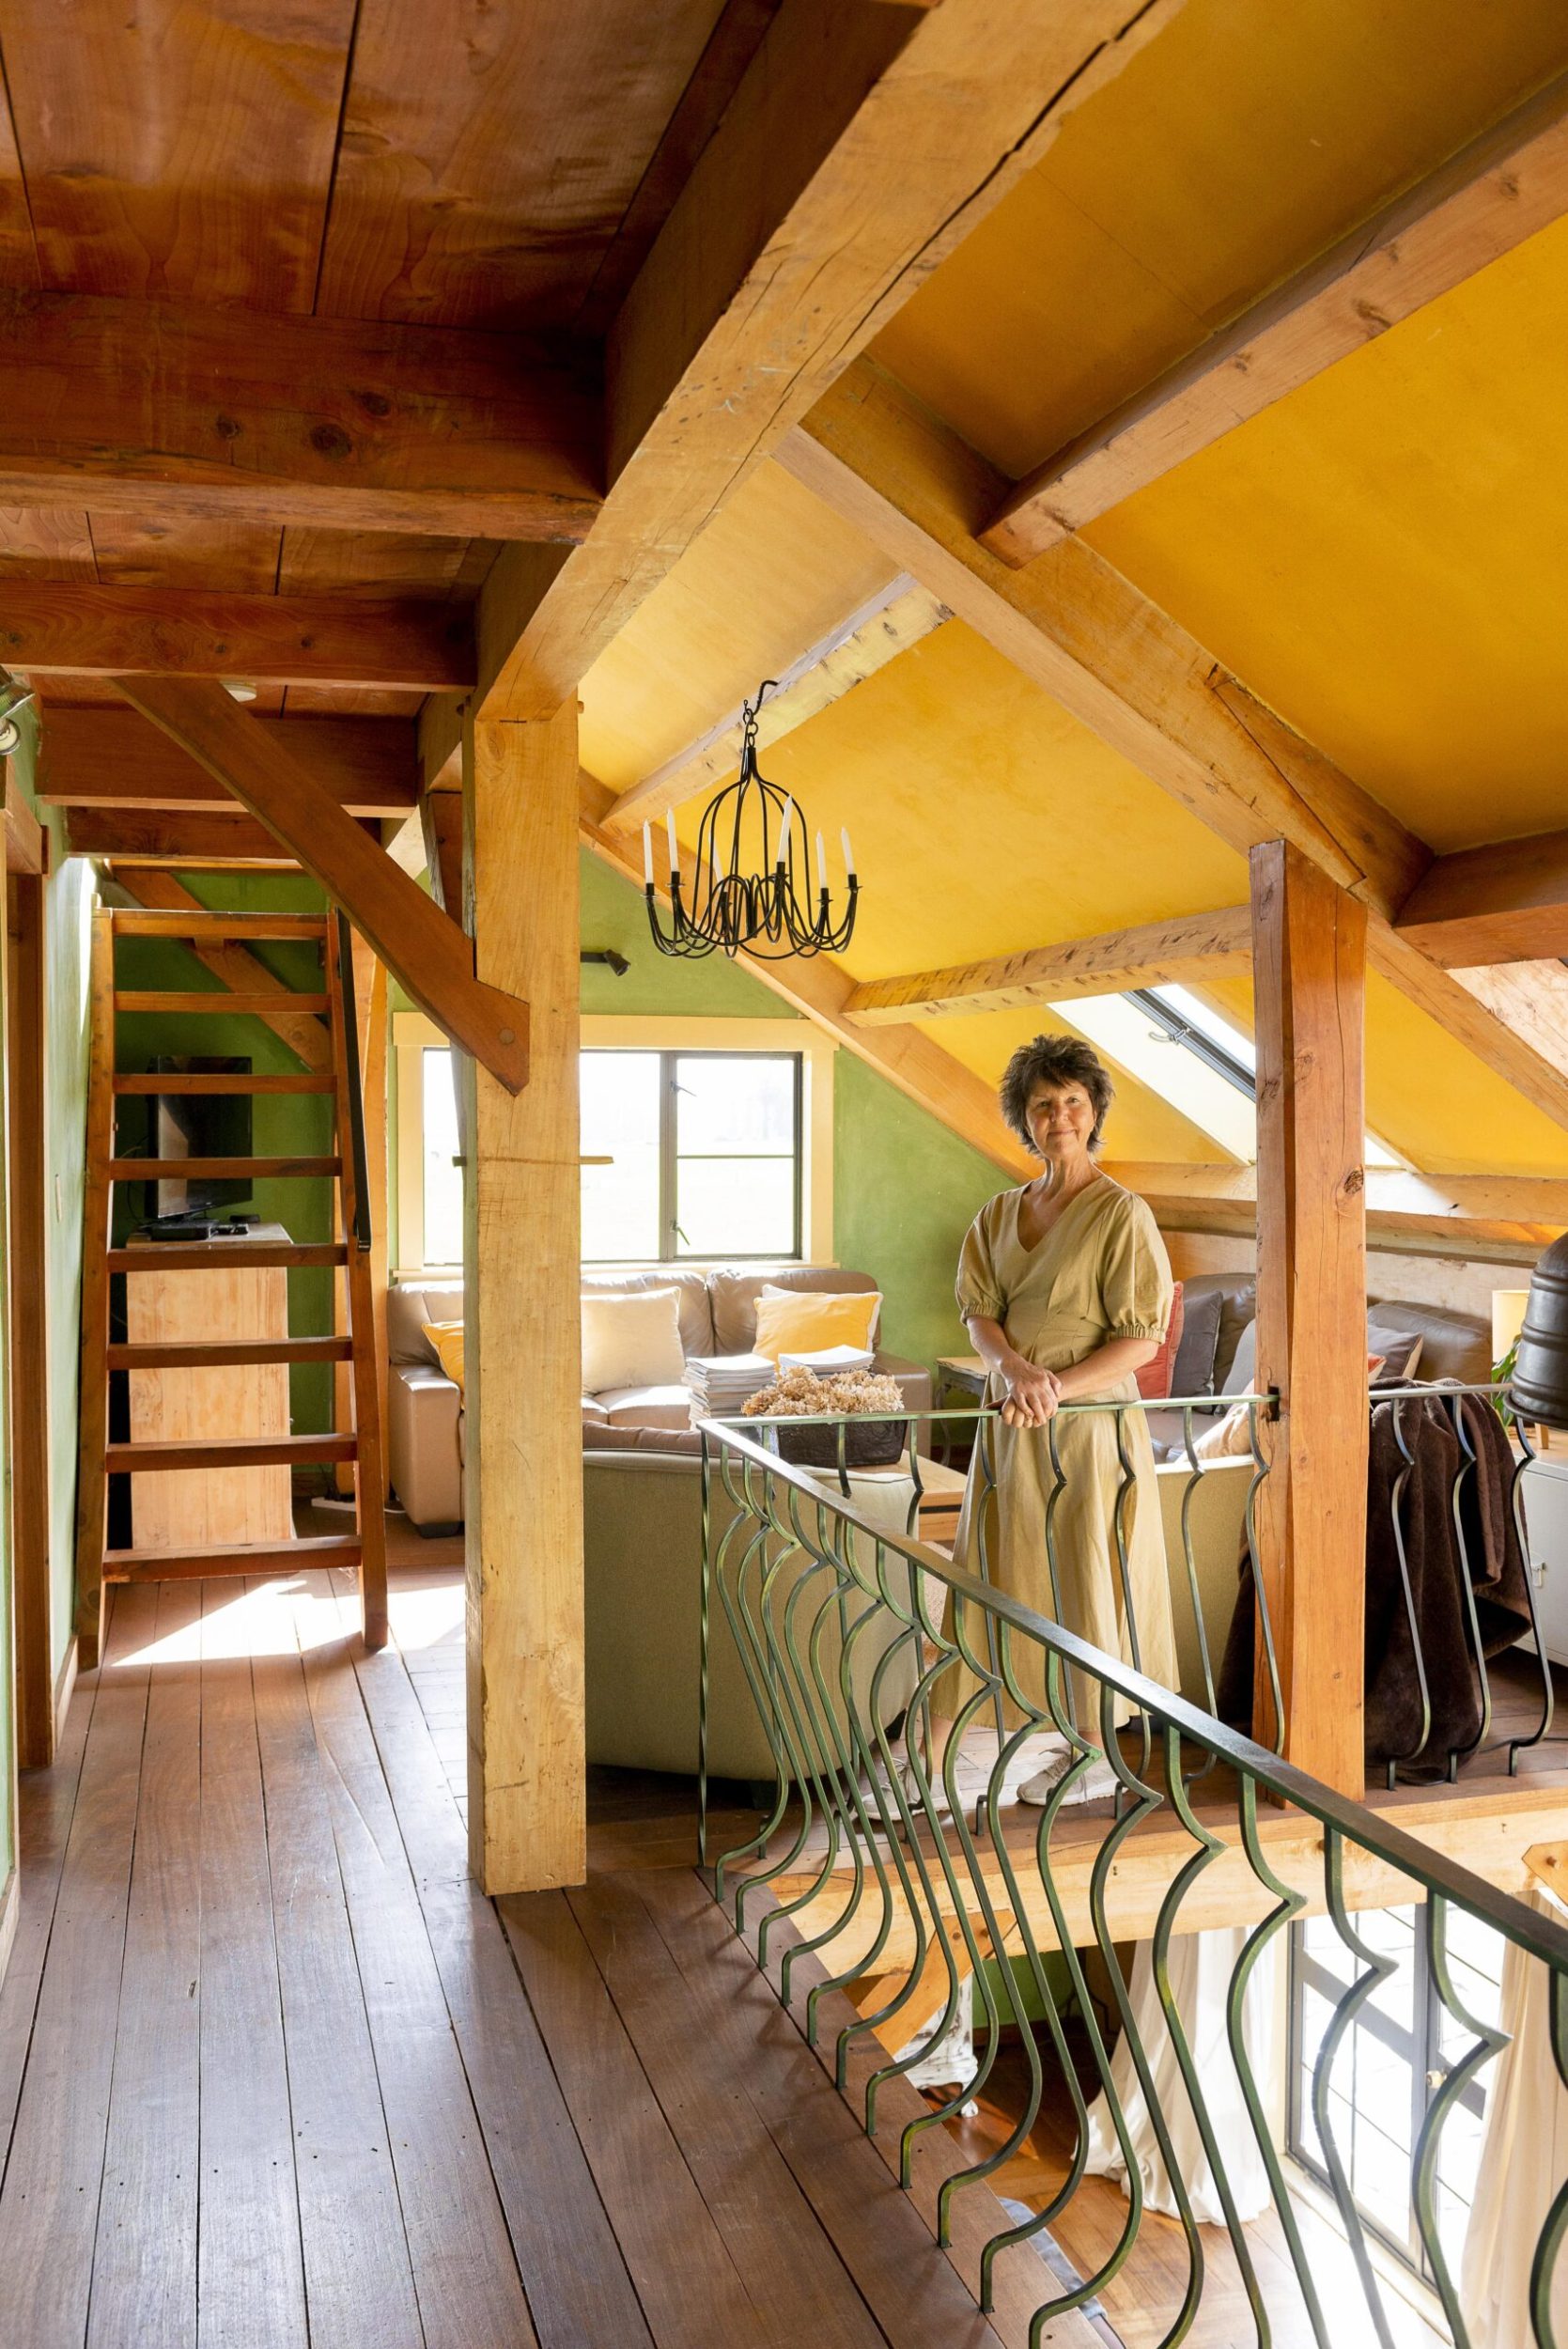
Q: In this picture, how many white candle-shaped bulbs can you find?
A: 6